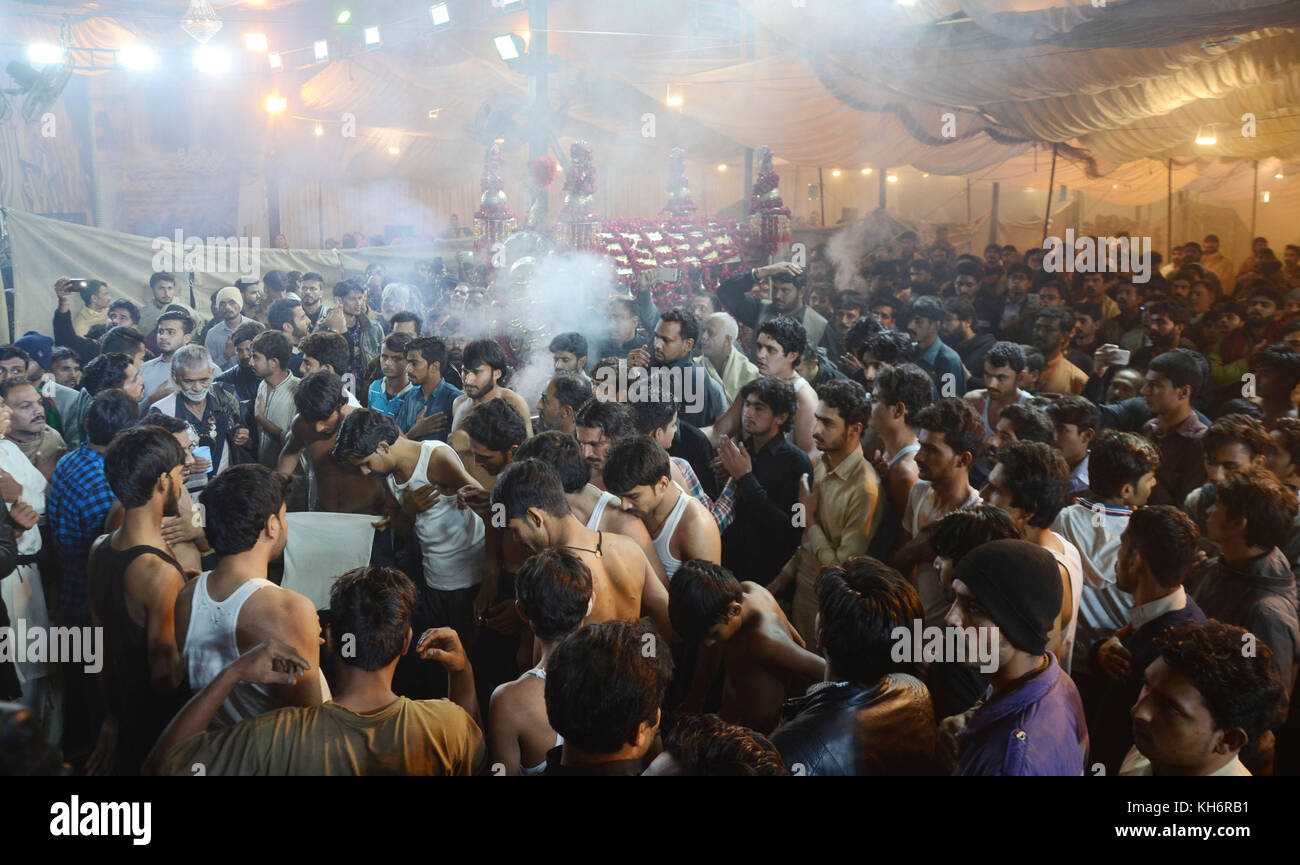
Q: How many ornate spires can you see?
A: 4